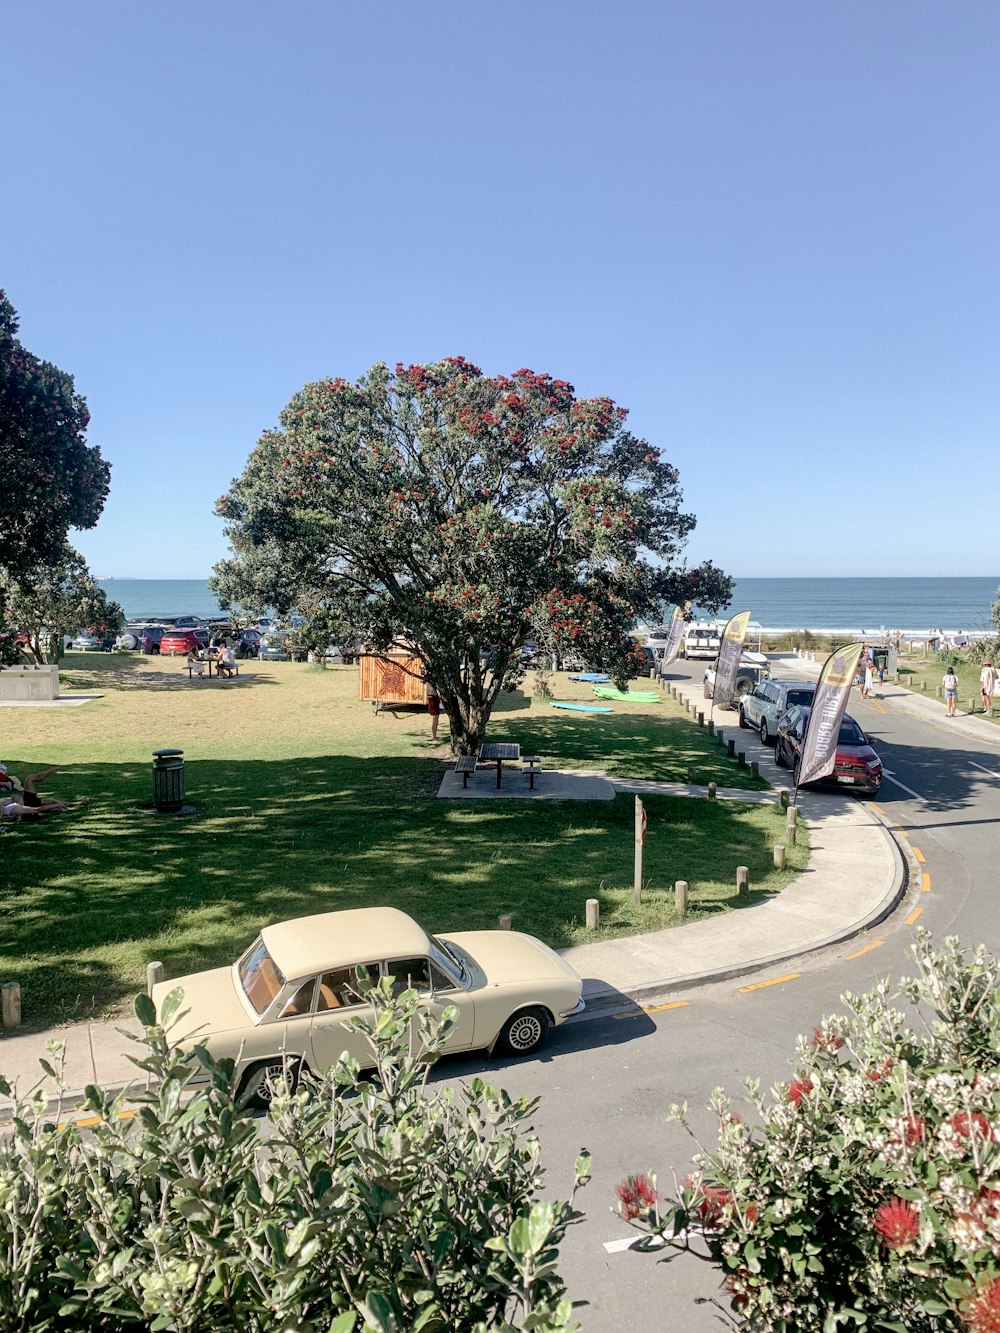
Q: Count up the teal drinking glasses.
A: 0